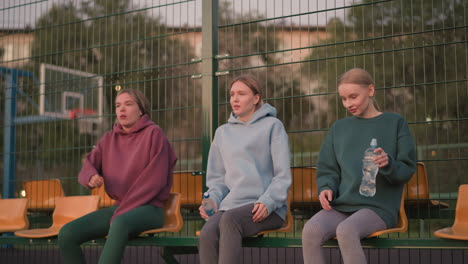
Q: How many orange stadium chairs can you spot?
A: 11